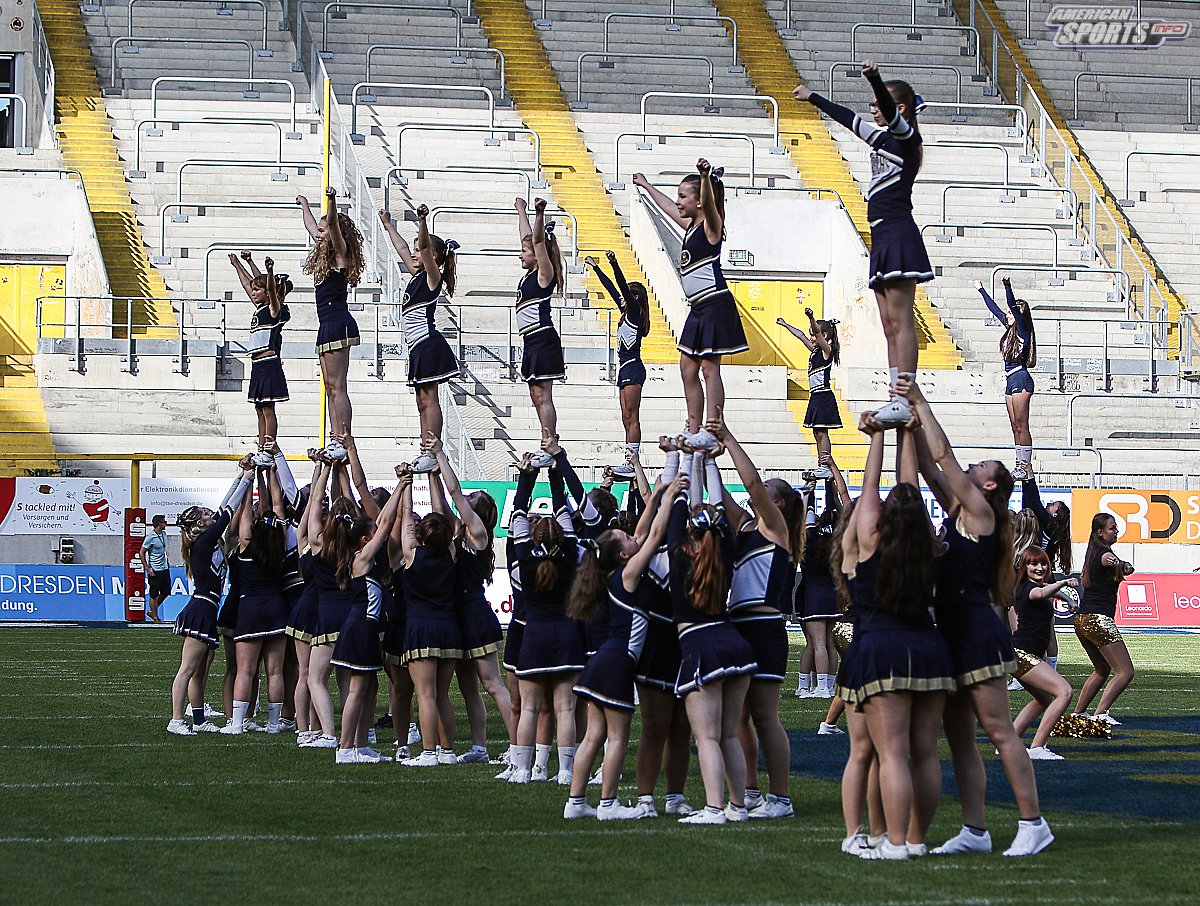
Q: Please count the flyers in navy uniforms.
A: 9